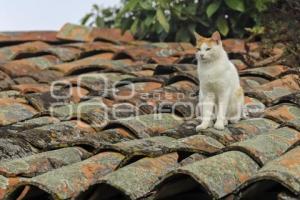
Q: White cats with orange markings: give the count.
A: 1